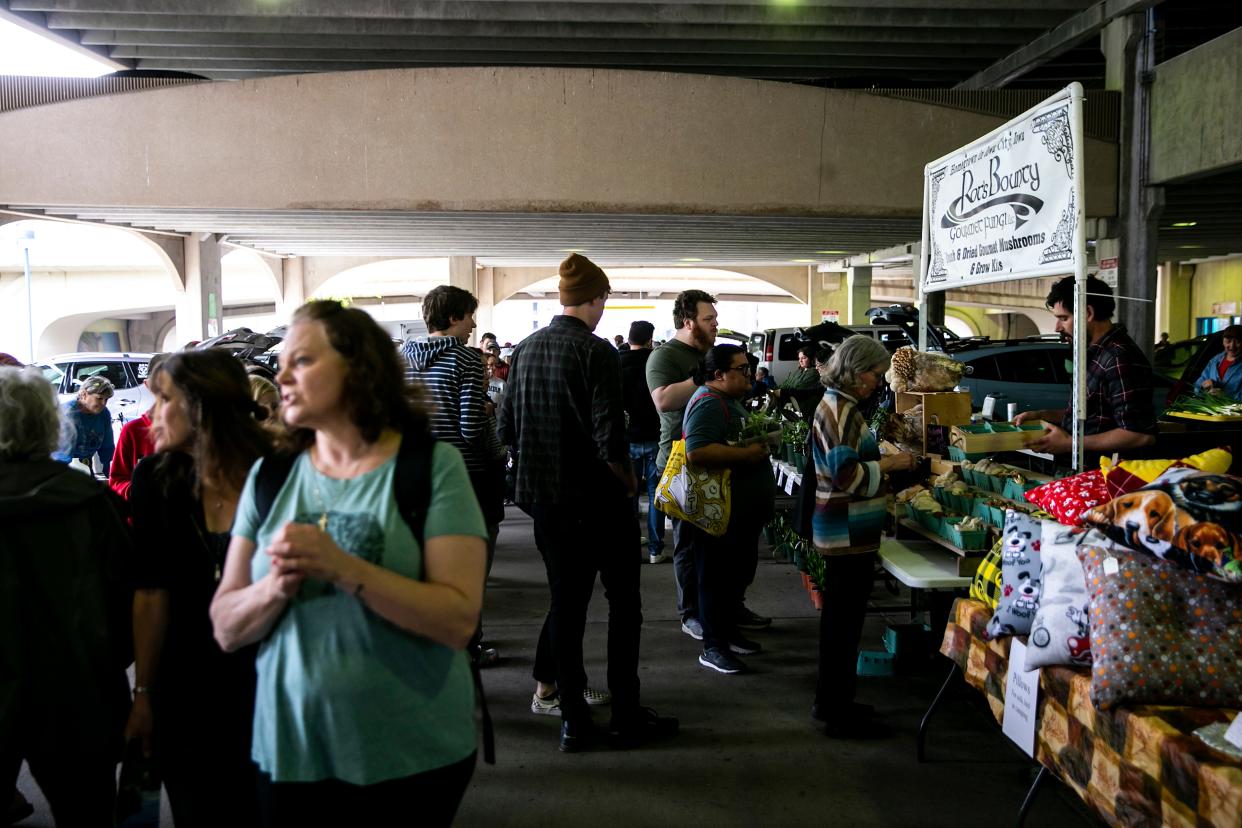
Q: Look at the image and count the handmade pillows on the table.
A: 7